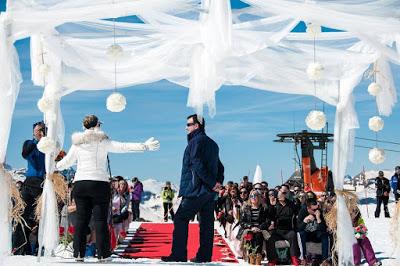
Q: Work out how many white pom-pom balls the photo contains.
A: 11